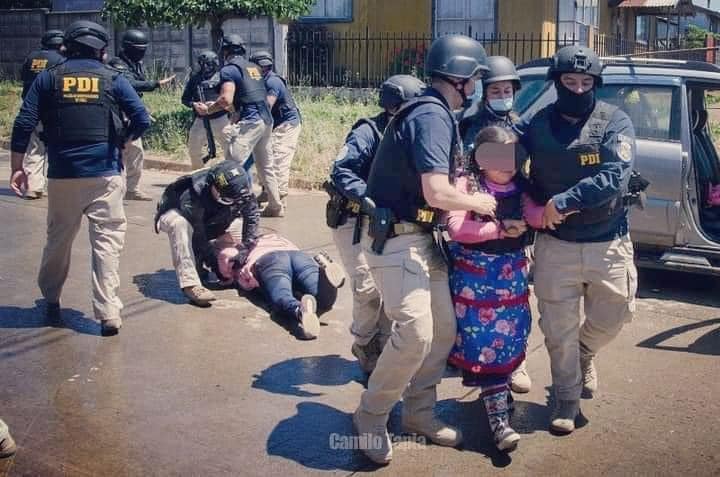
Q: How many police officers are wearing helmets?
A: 11